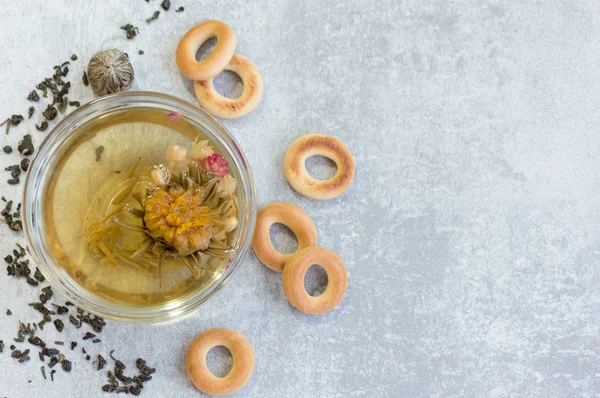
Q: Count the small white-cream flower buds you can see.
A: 5